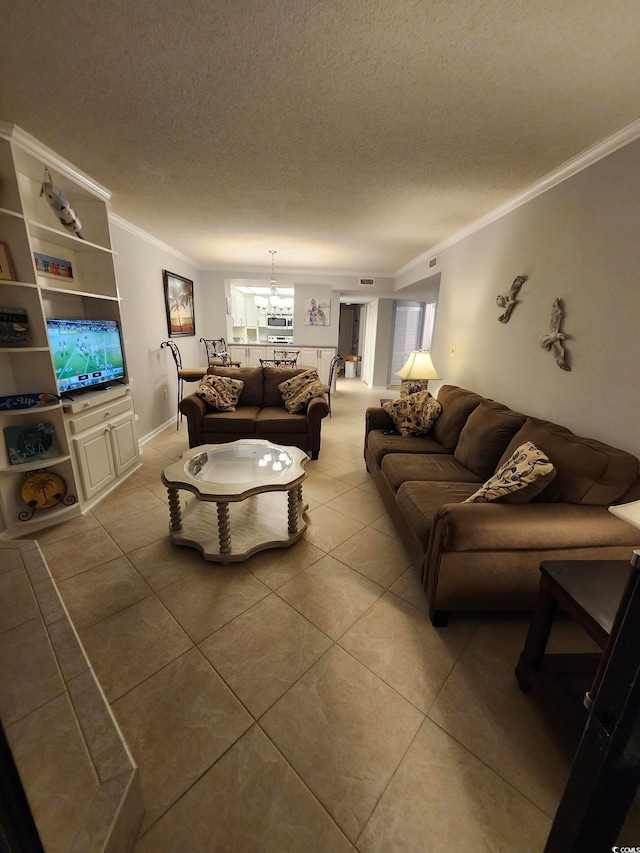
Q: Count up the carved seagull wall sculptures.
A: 2